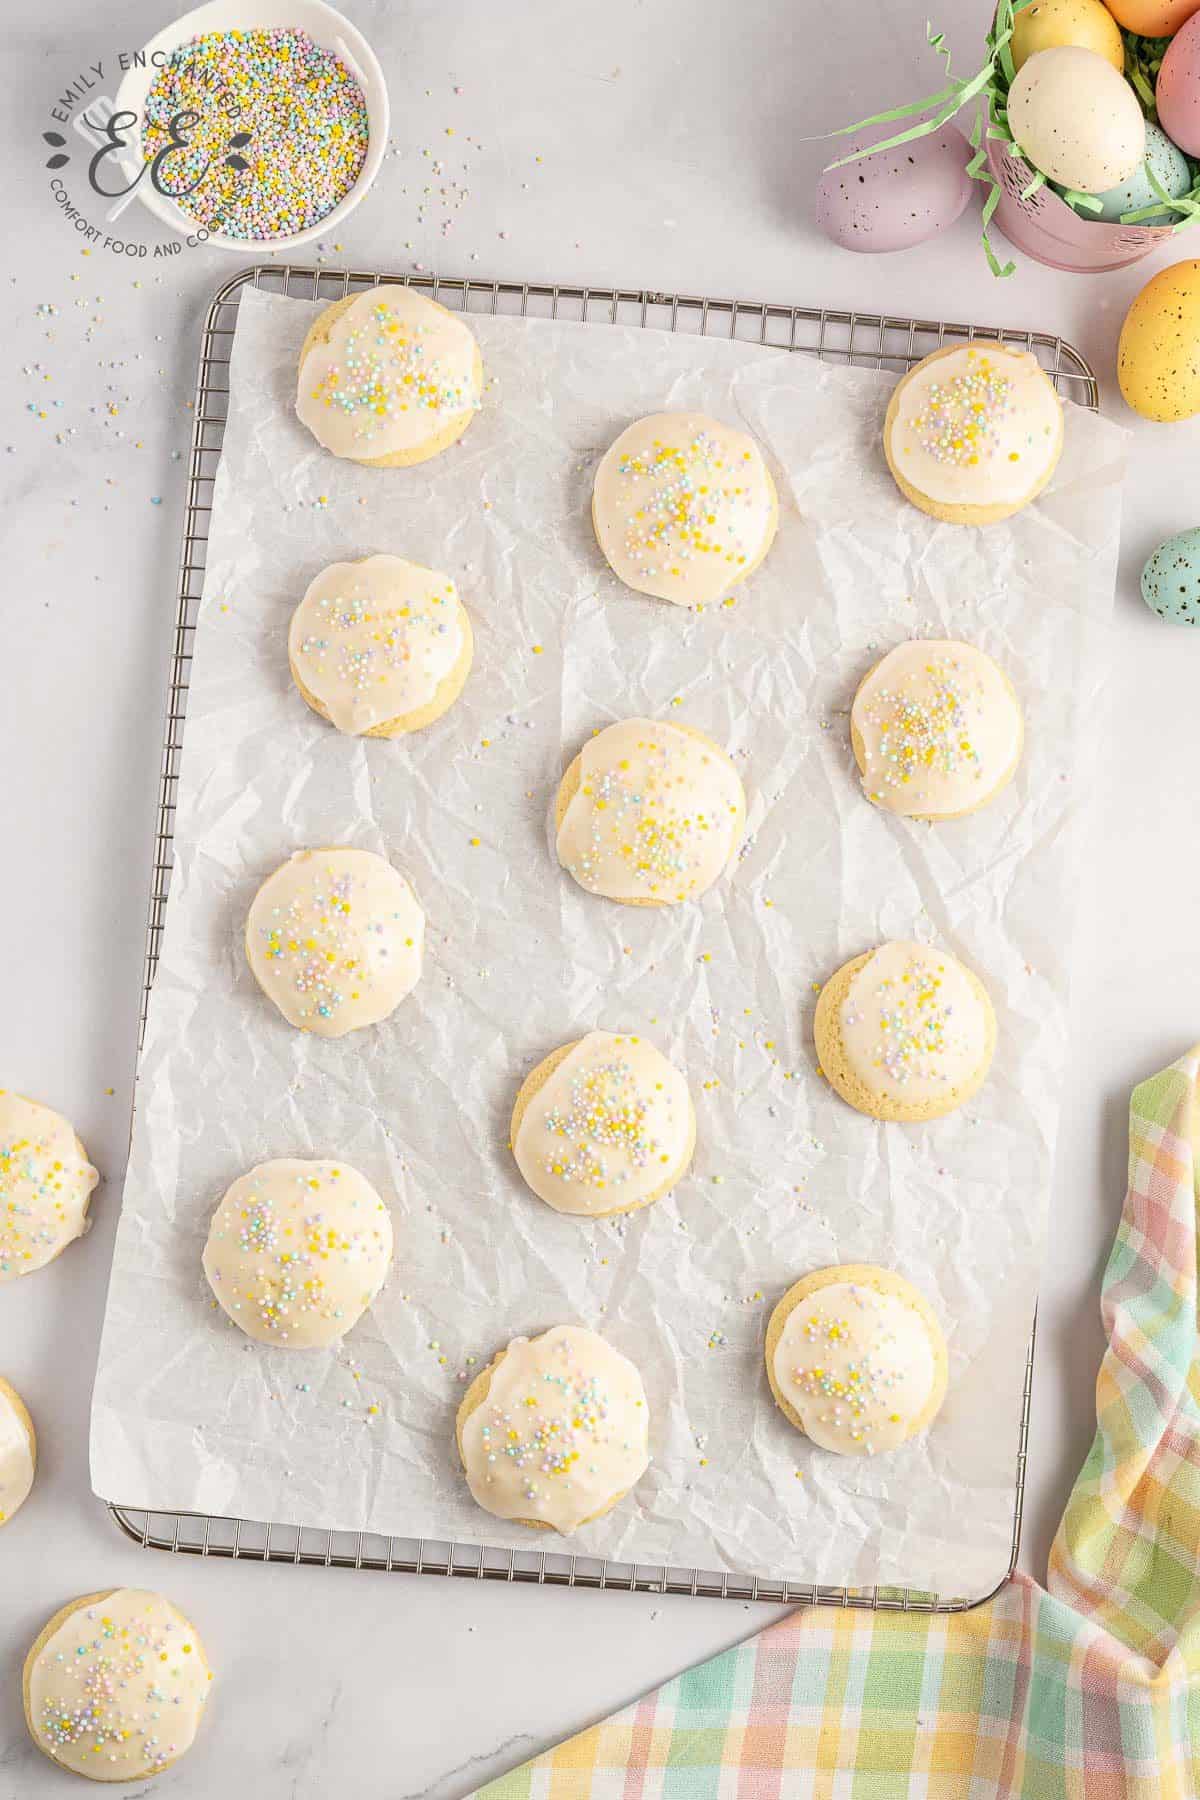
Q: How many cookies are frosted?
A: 15